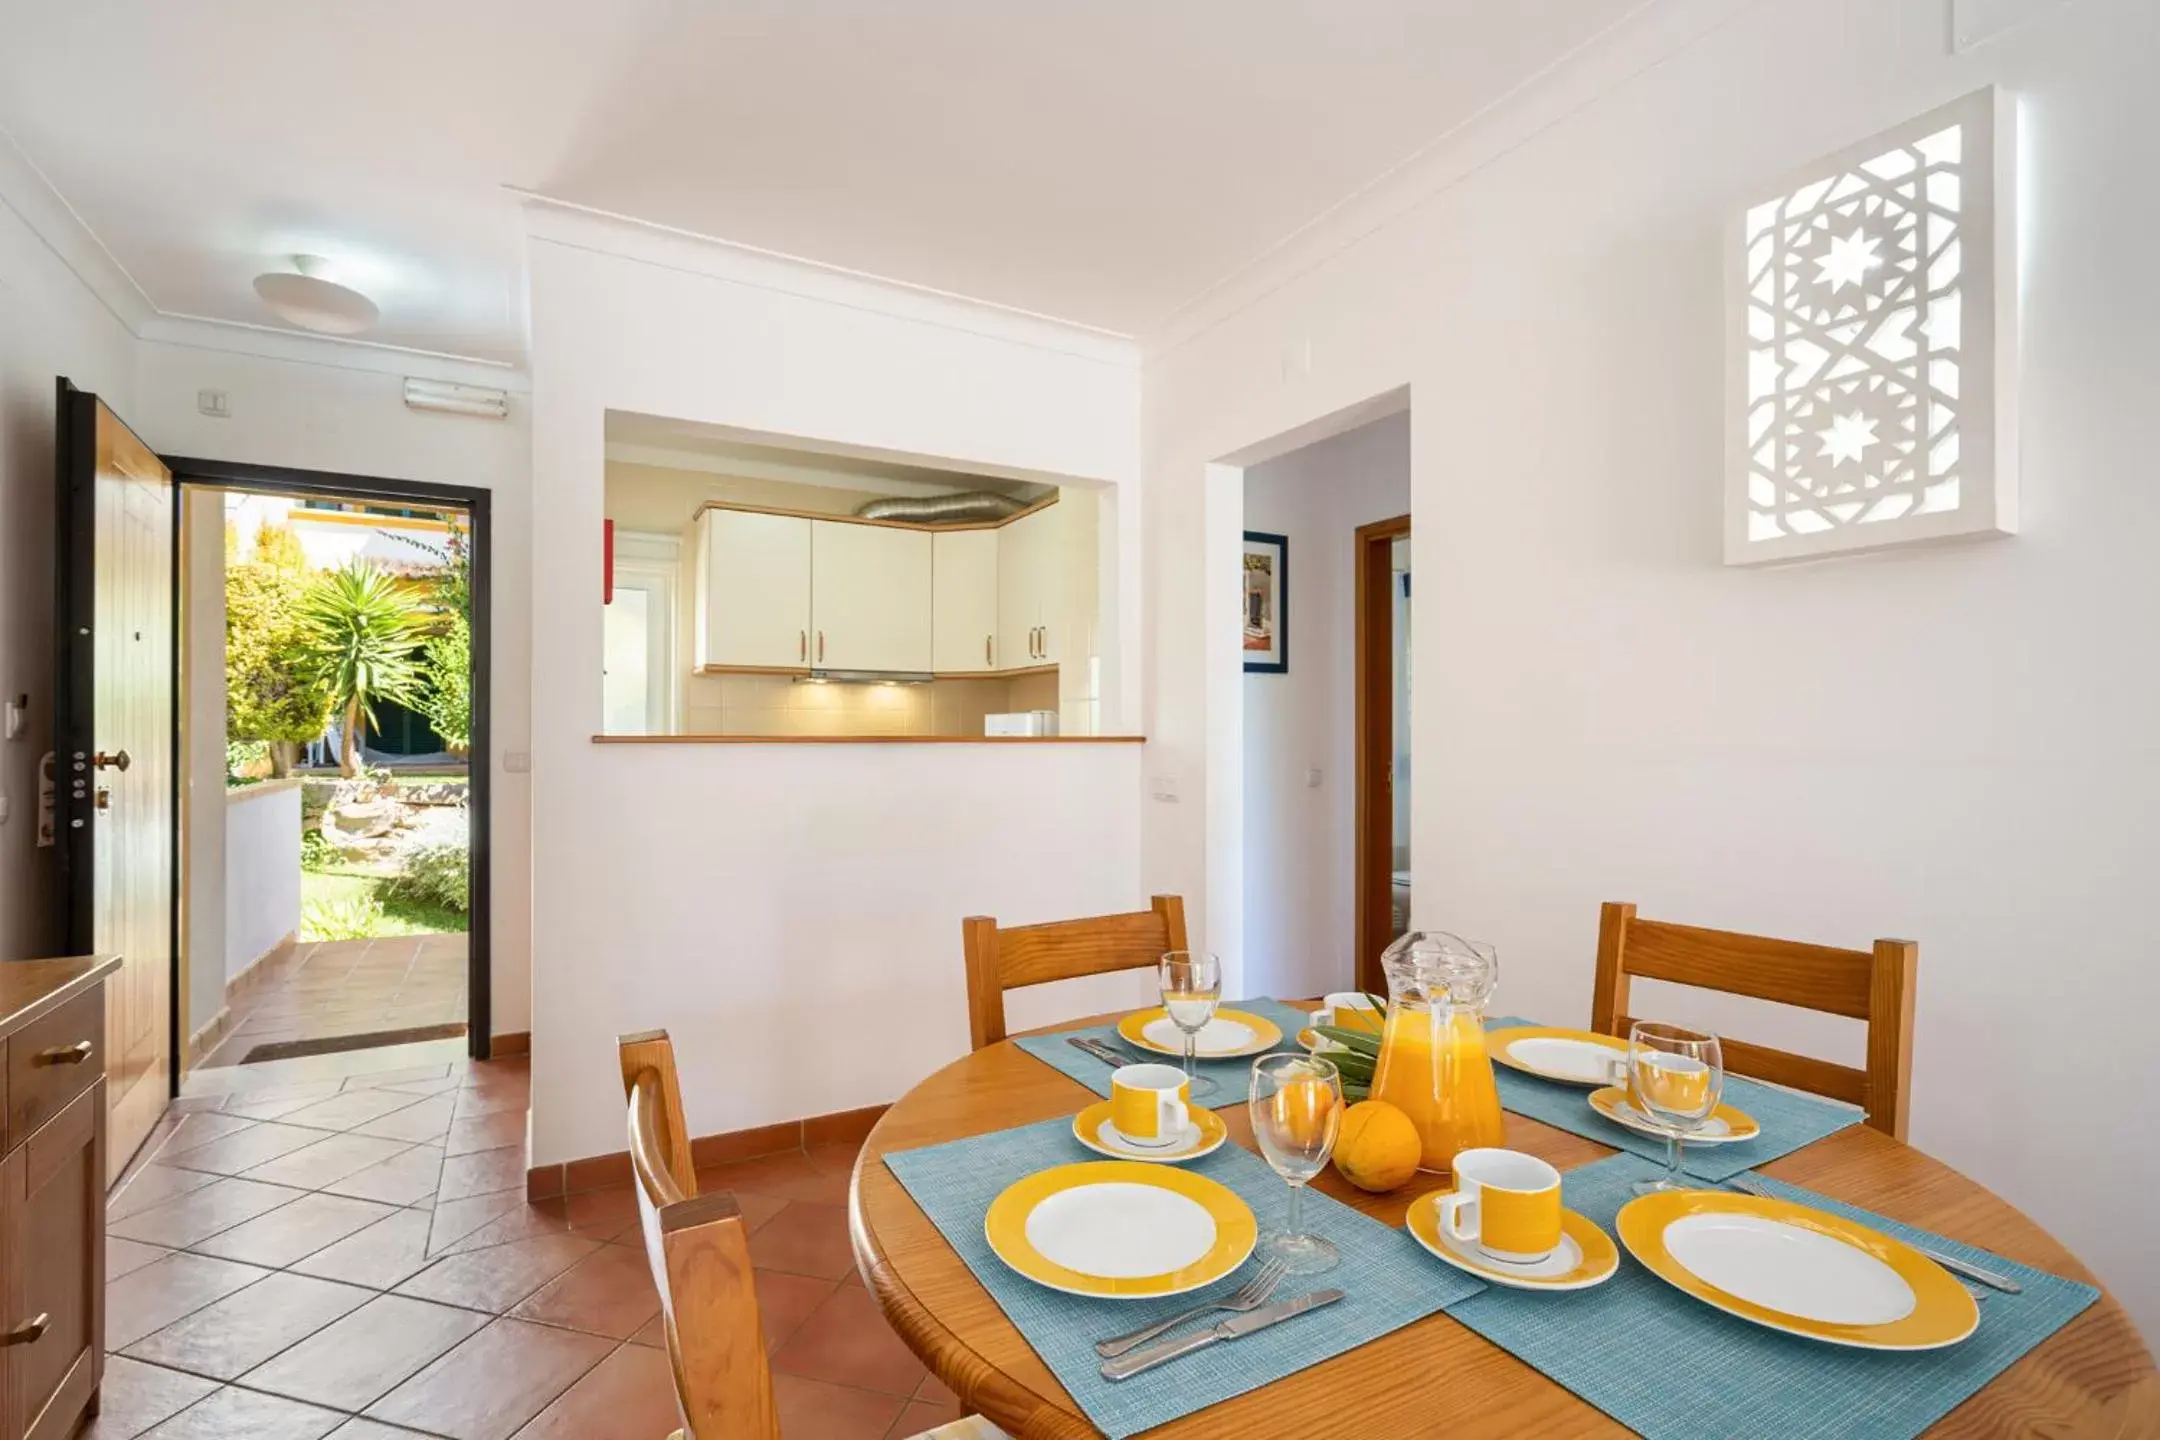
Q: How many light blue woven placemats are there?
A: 4